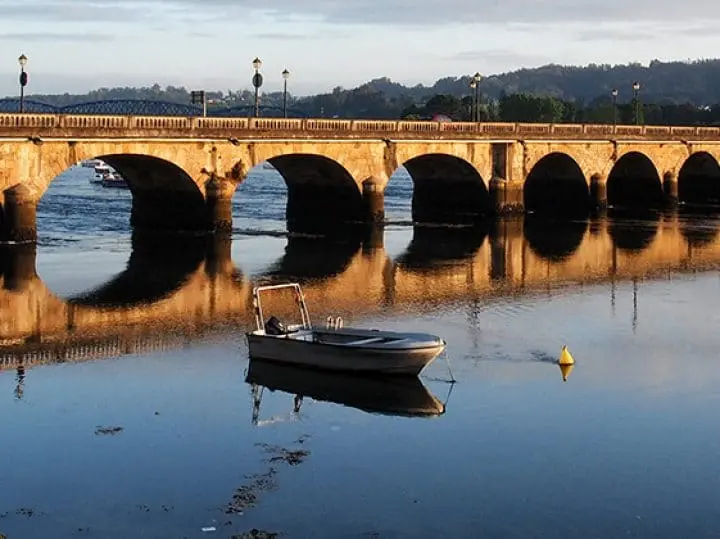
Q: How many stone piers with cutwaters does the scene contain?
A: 6